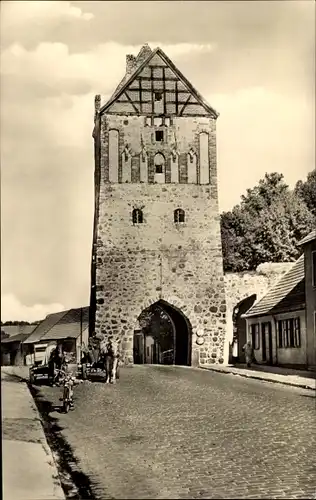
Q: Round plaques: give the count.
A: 2